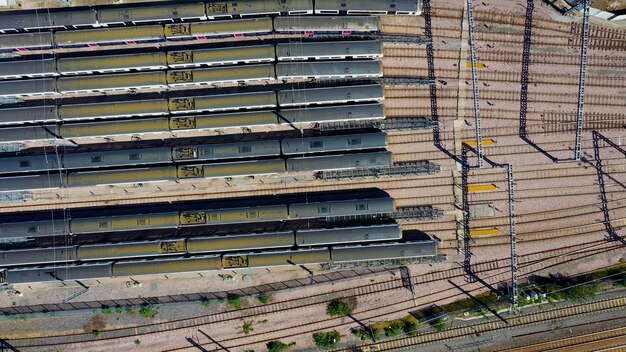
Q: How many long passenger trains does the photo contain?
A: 11